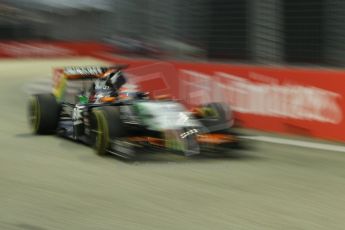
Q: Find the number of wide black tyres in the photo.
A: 3